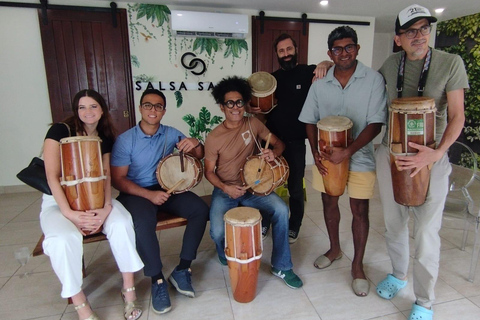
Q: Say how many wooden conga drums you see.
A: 5